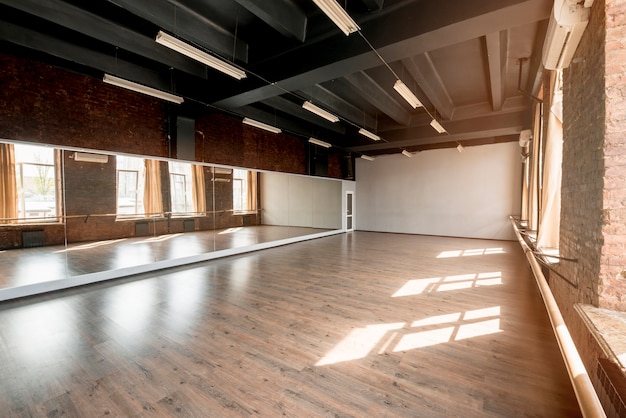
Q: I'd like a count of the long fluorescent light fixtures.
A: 12